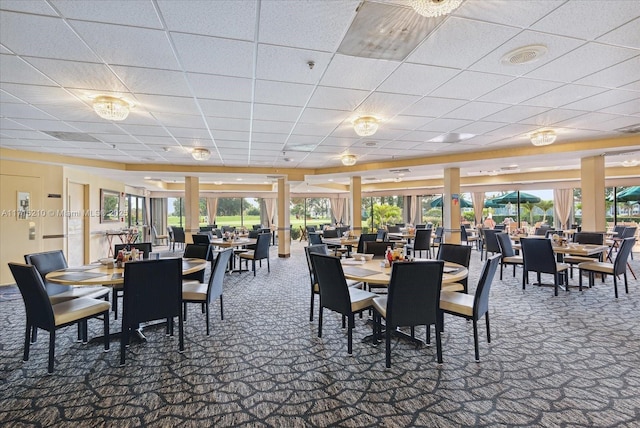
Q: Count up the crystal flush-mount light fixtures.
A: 6